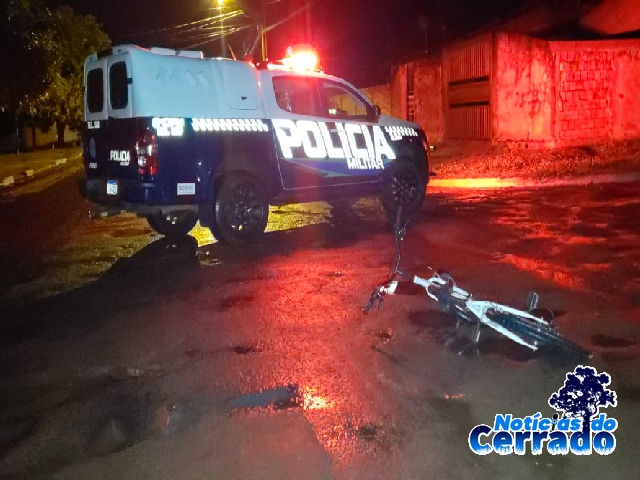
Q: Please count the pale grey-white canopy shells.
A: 1